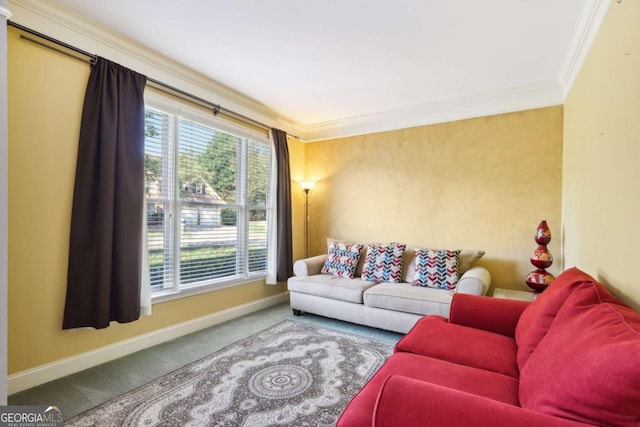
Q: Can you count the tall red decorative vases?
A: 1